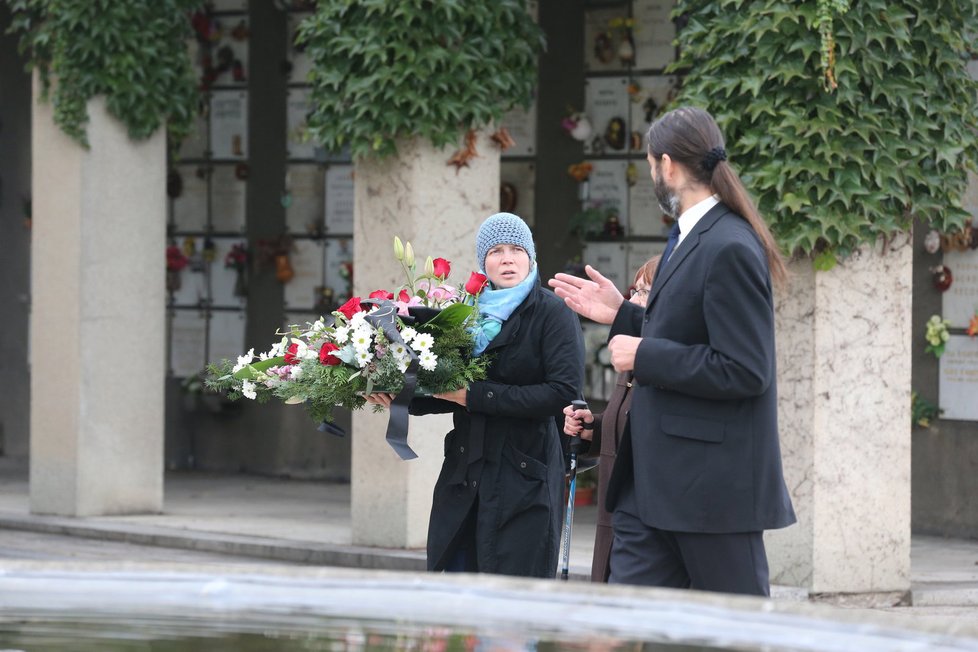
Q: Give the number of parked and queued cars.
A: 0